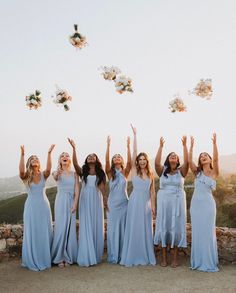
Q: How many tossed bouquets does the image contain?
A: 7